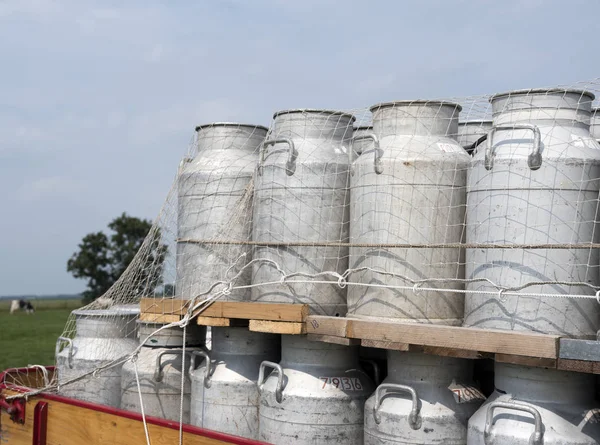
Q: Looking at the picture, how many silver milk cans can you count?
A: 13